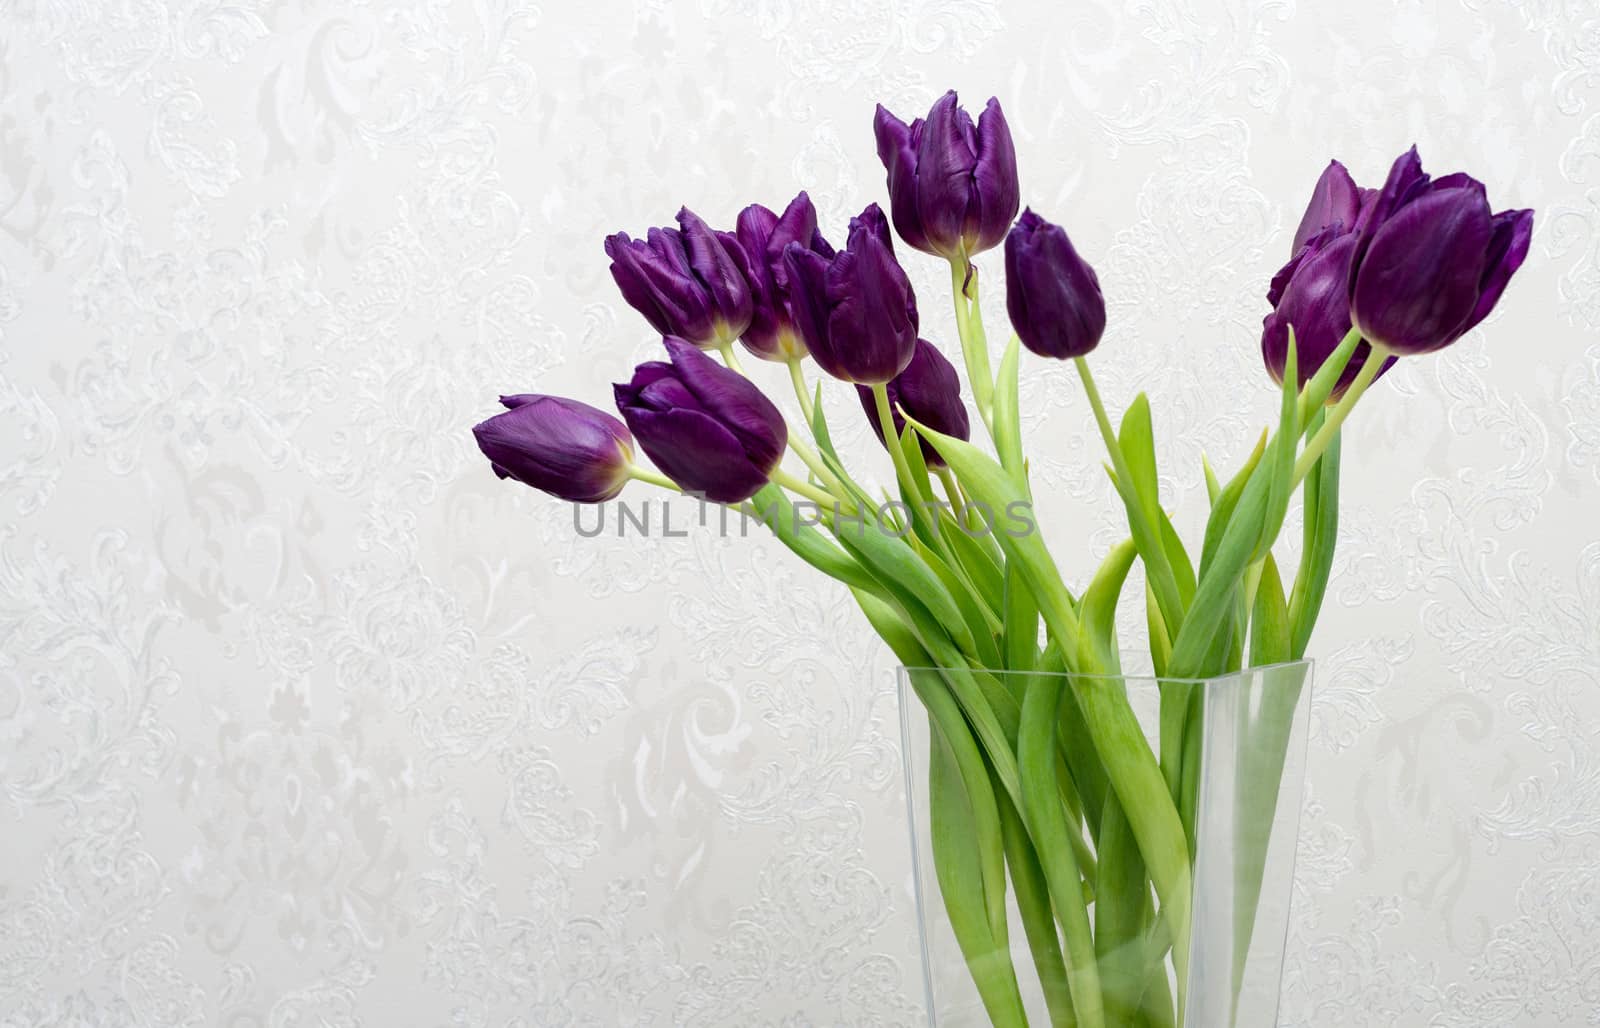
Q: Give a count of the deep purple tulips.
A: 11